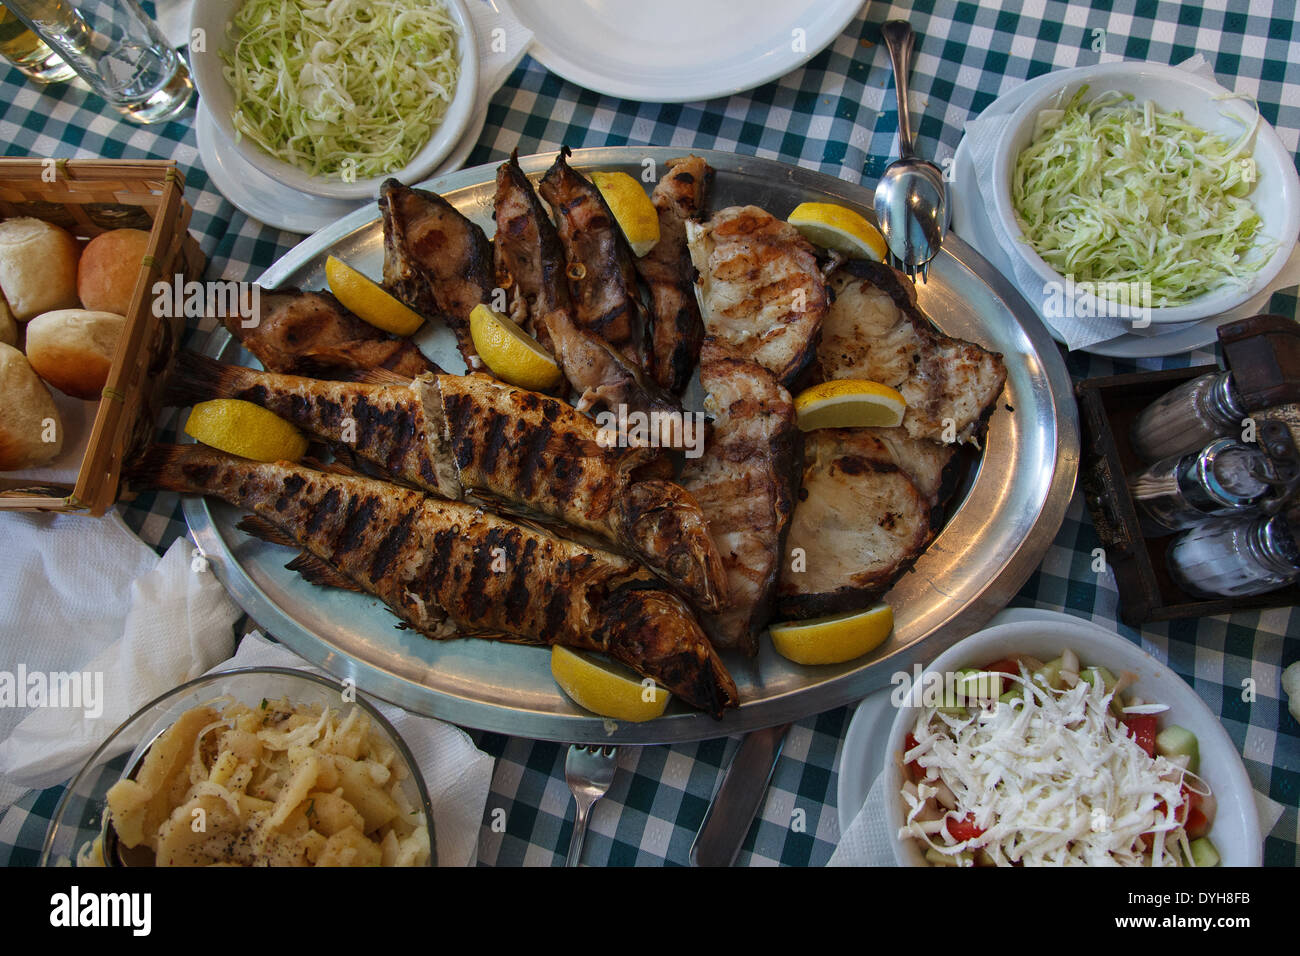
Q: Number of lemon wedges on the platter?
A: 8